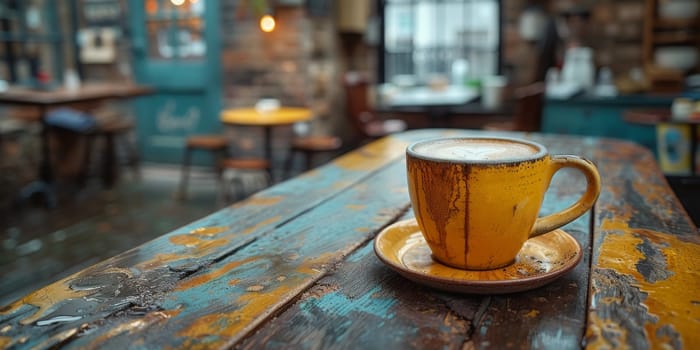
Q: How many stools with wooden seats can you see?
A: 3